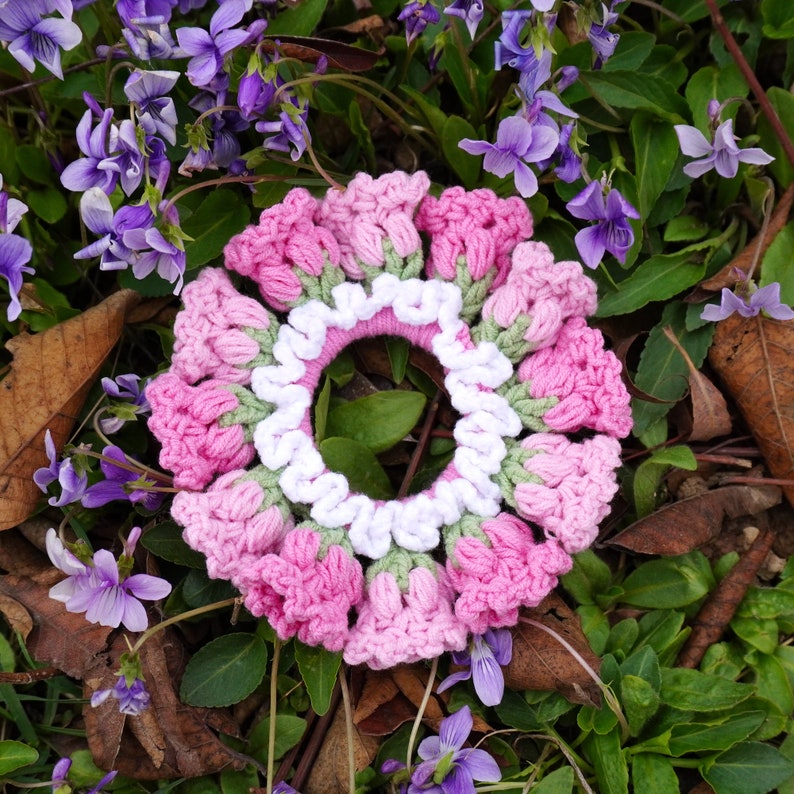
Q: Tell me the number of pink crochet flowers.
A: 12